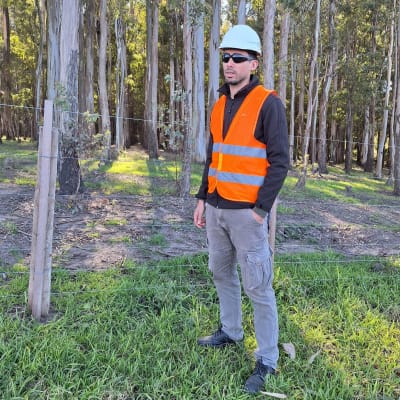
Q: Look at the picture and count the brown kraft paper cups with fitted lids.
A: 0